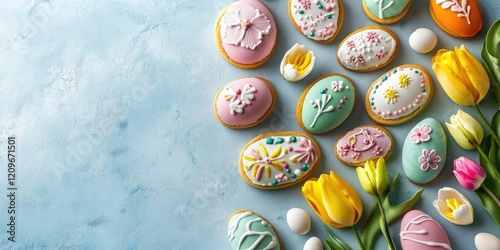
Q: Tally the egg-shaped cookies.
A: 13